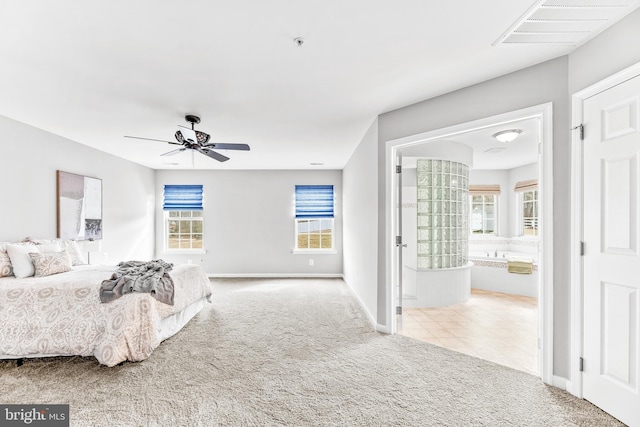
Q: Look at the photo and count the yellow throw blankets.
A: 0